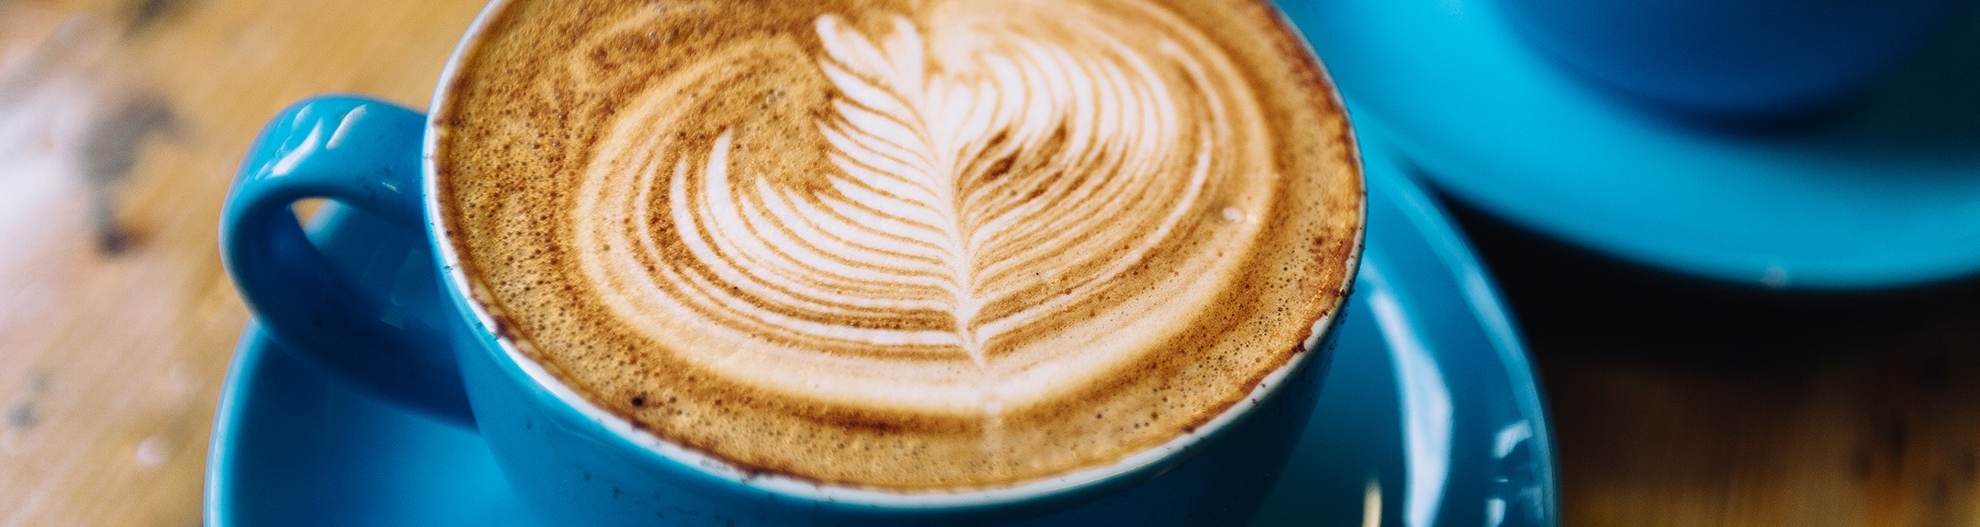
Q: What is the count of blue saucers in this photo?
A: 2